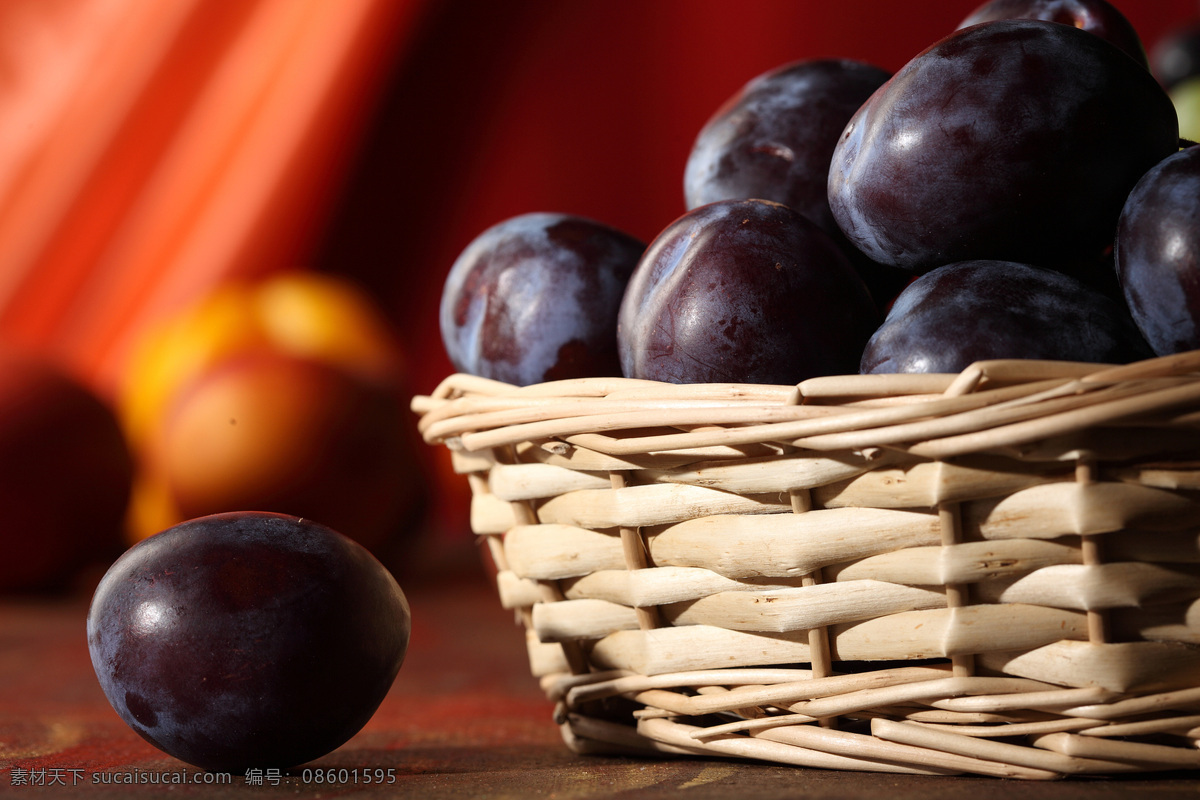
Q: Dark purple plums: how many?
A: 8